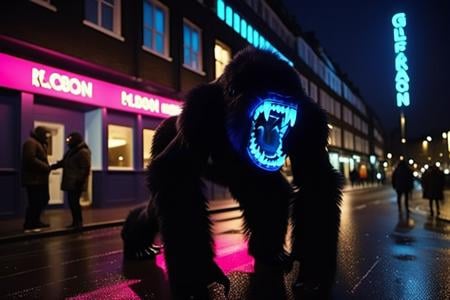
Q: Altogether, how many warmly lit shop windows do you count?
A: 2